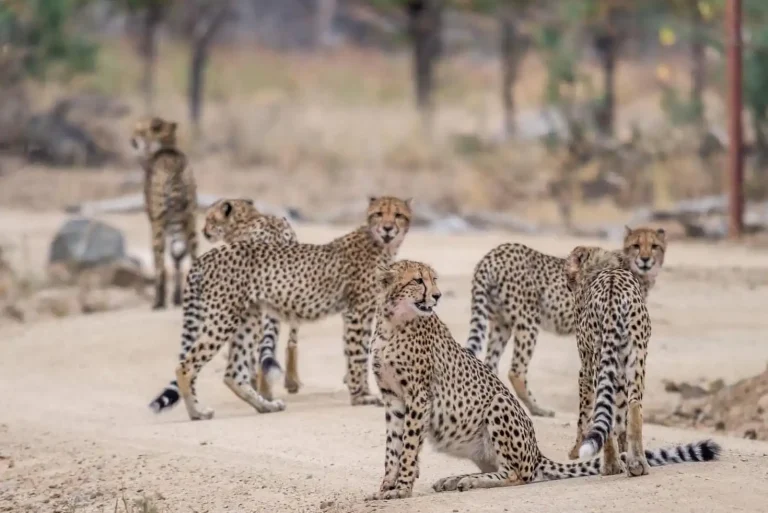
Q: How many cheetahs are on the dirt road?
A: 6